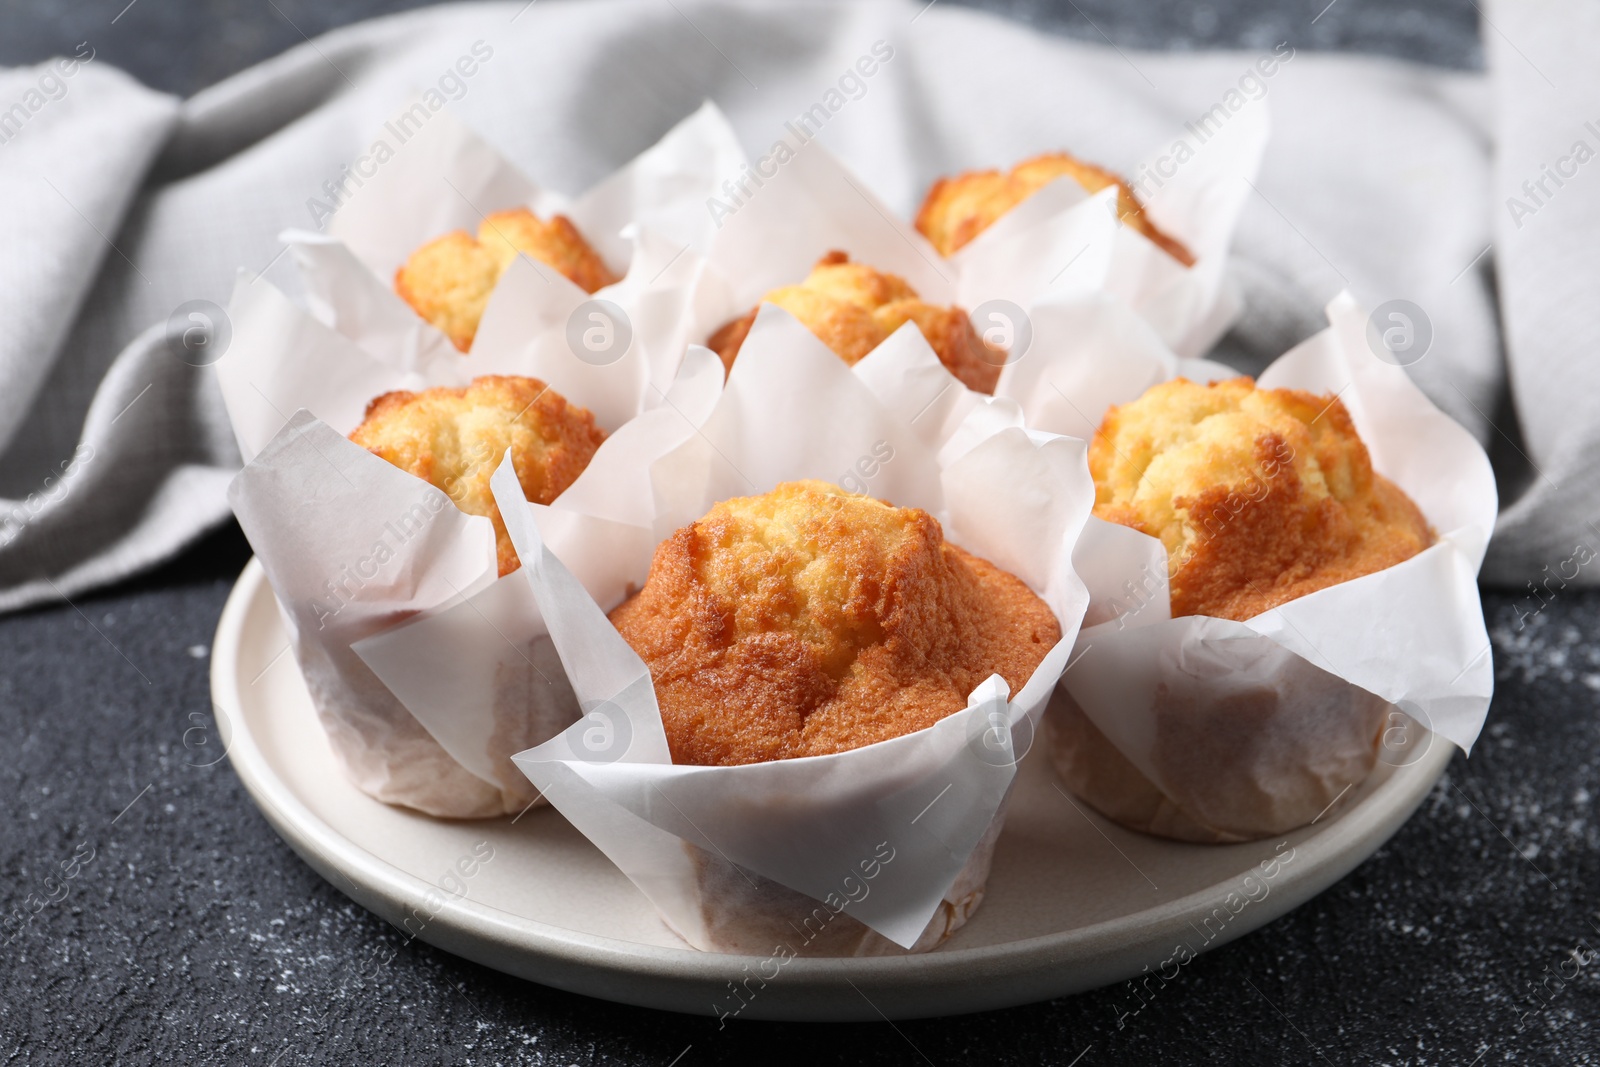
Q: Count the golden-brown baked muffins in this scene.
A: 6